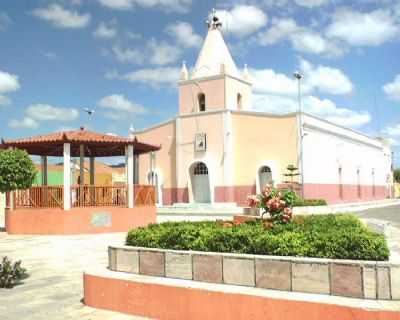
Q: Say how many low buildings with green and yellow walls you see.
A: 2